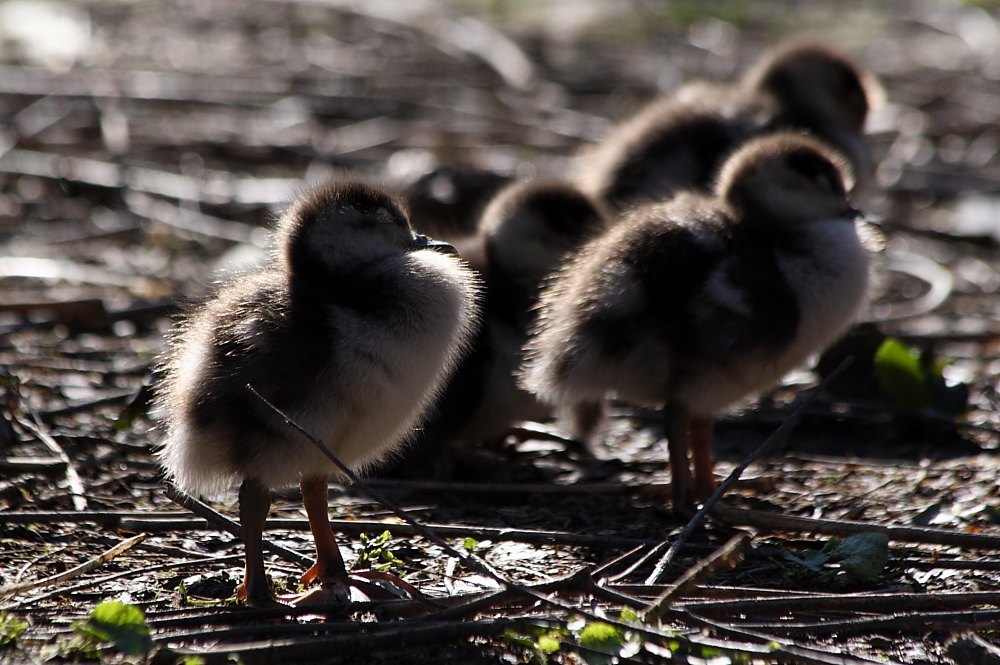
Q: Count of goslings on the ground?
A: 4